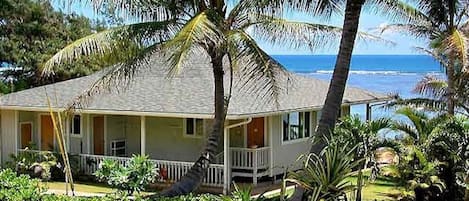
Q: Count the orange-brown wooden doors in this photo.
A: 4